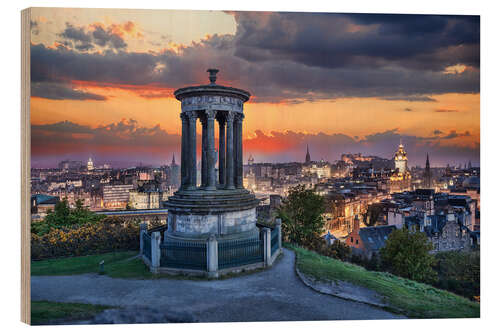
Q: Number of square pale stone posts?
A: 5